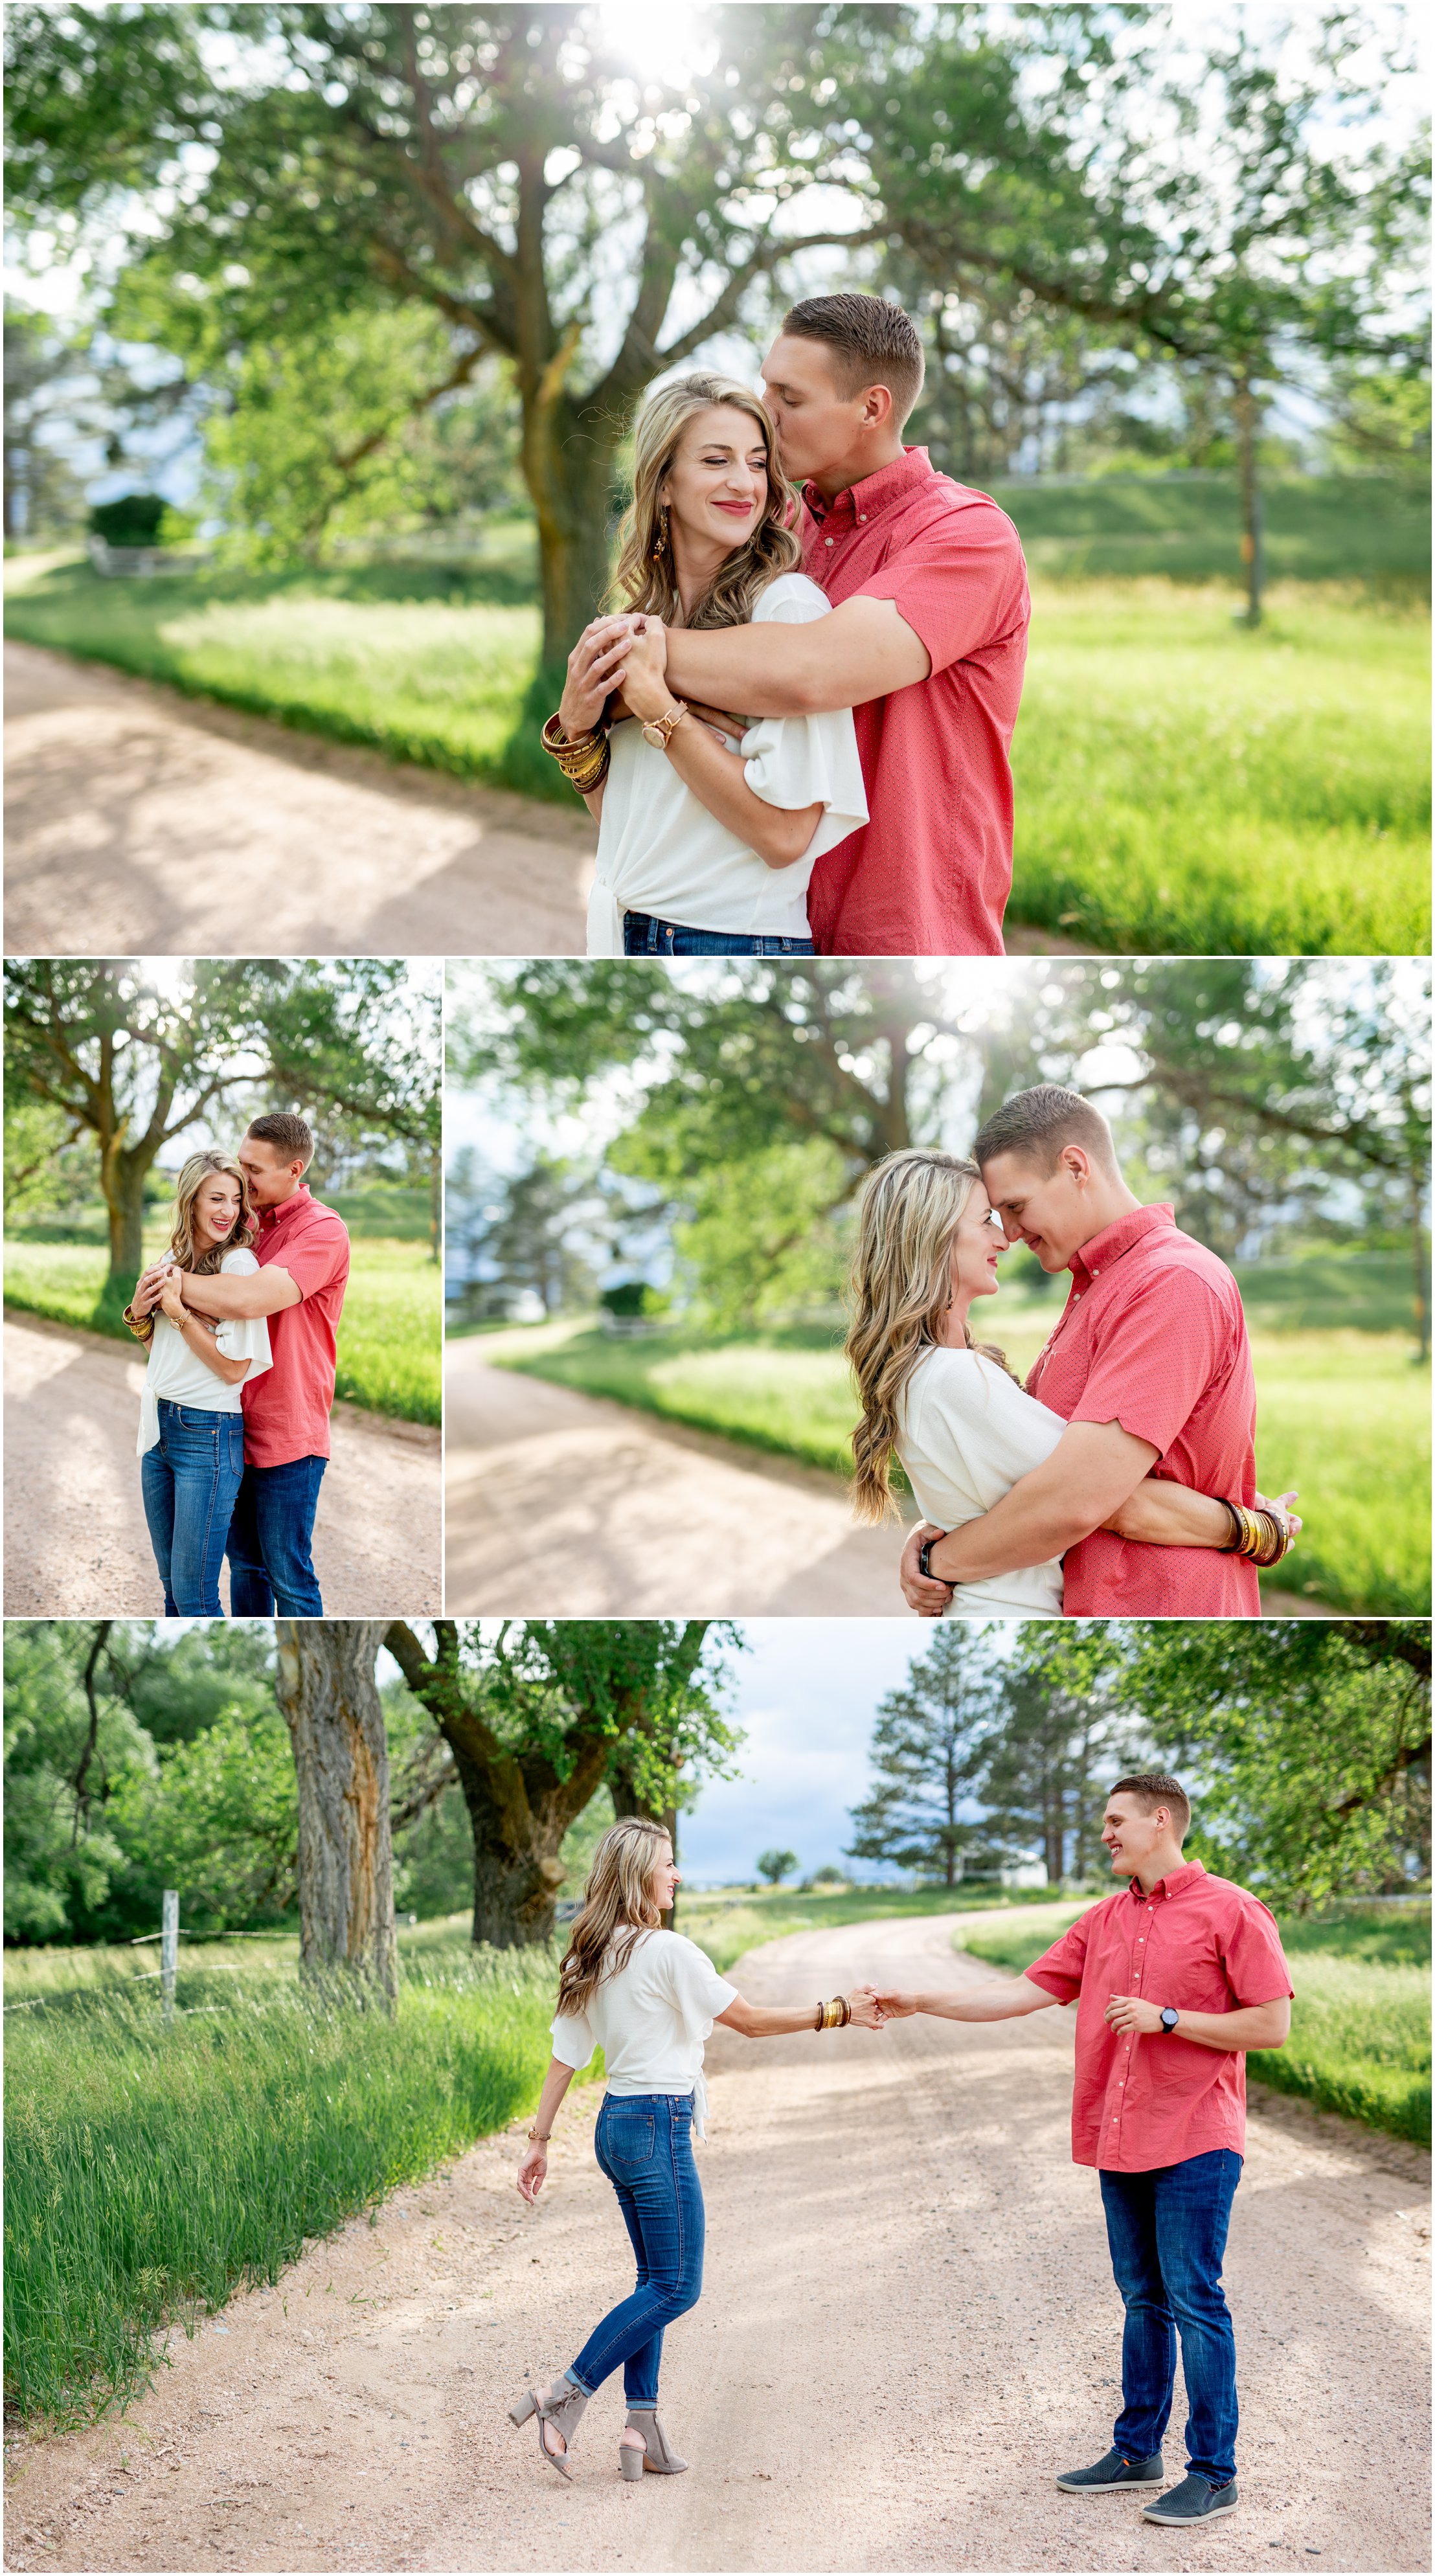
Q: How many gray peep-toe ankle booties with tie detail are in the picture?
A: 2